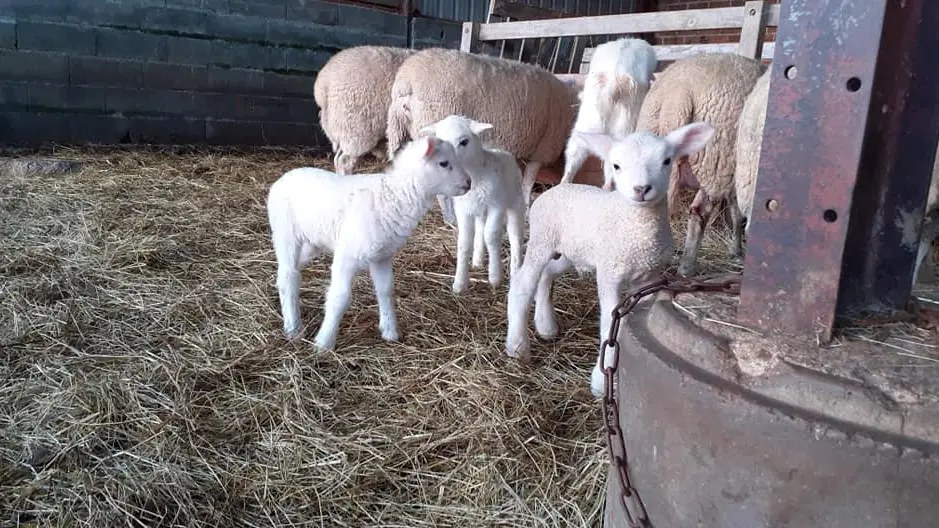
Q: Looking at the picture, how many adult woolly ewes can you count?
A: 4